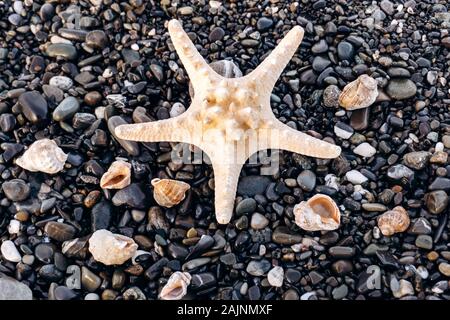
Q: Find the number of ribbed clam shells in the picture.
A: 0